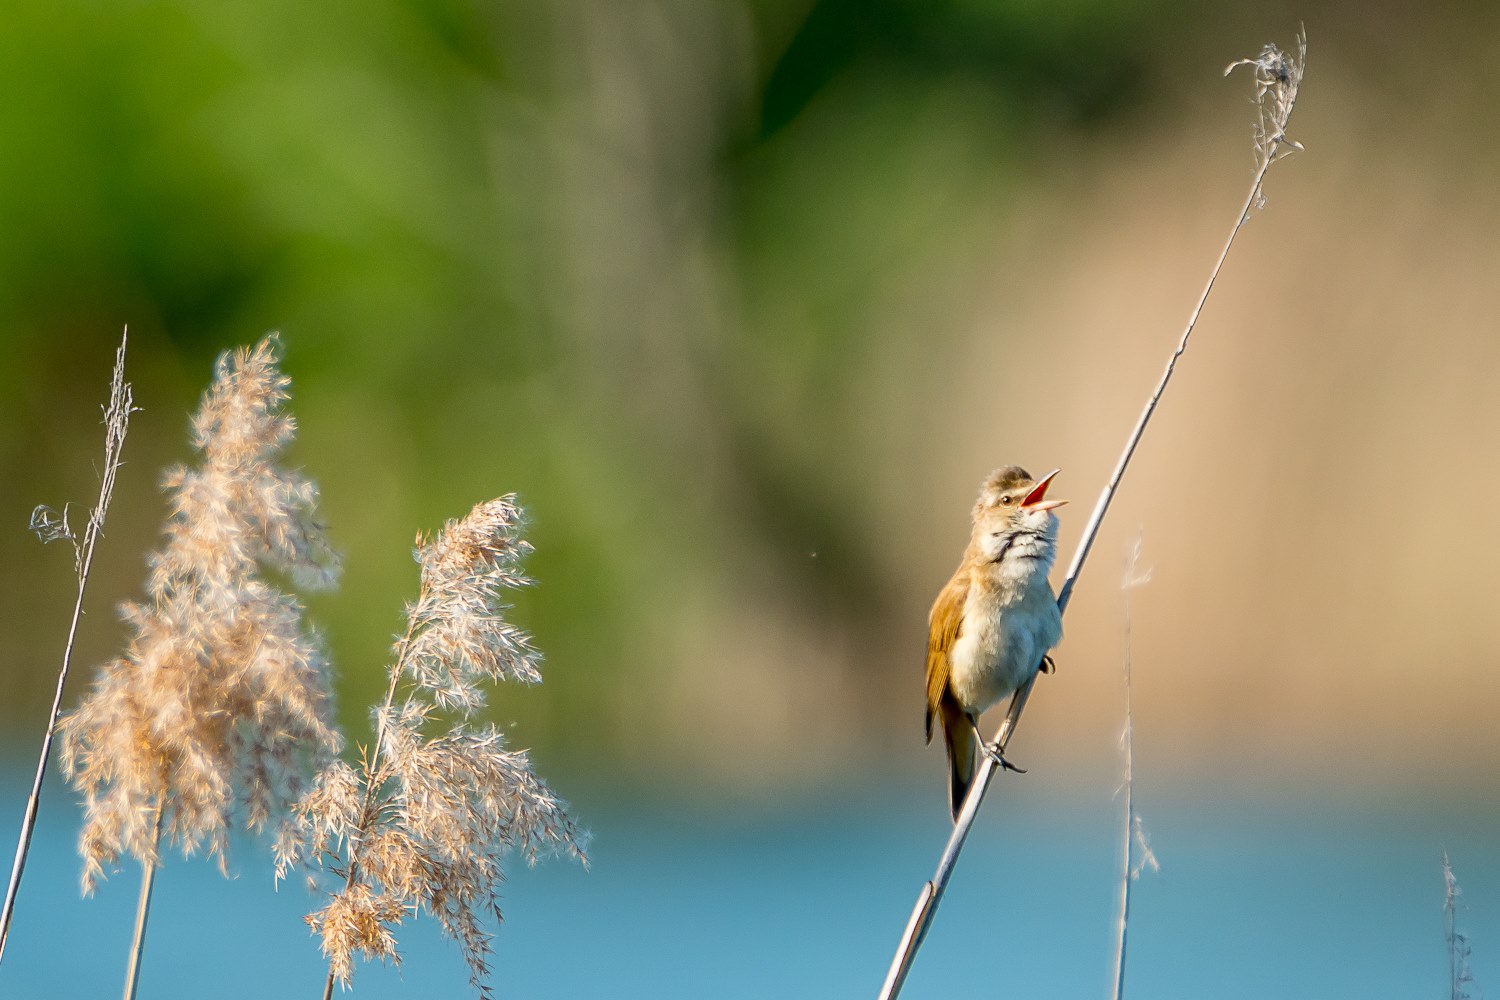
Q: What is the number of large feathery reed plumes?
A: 2